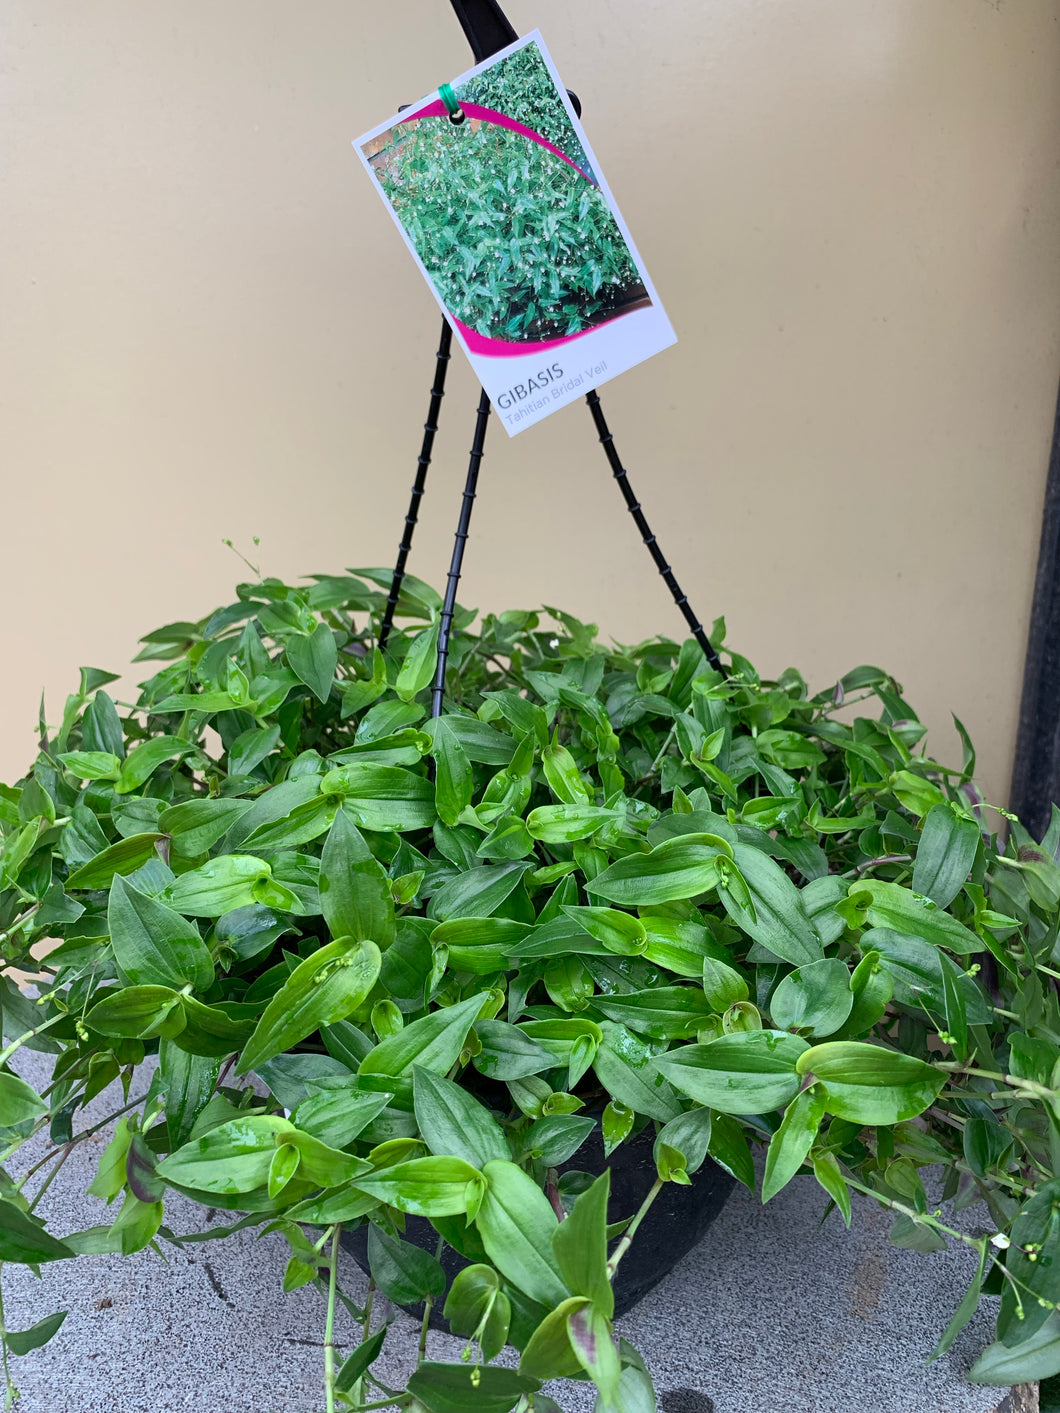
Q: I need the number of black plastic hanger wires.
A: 3